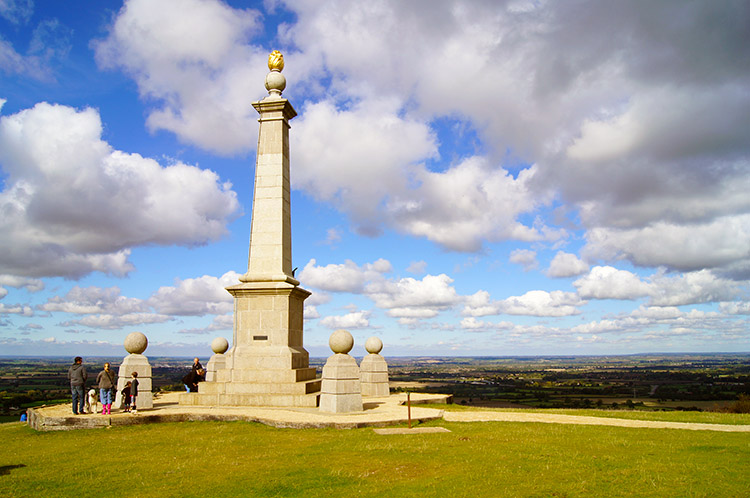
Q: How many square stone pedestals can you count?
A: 4